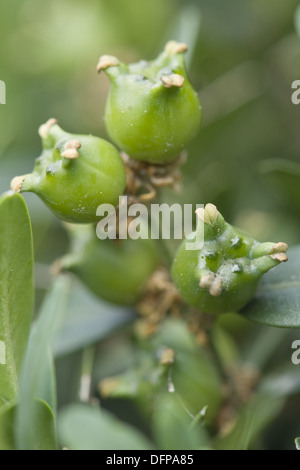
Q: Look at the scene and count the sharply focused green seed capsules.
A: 3